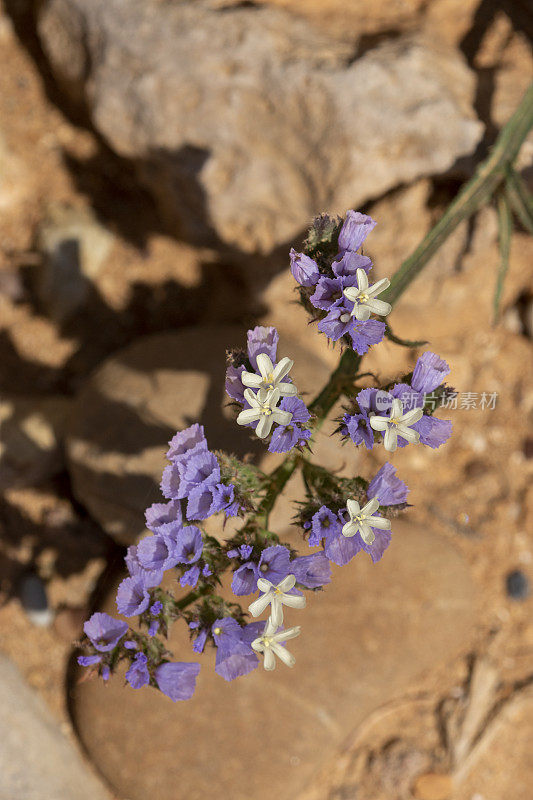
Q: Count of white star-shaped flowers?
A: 7